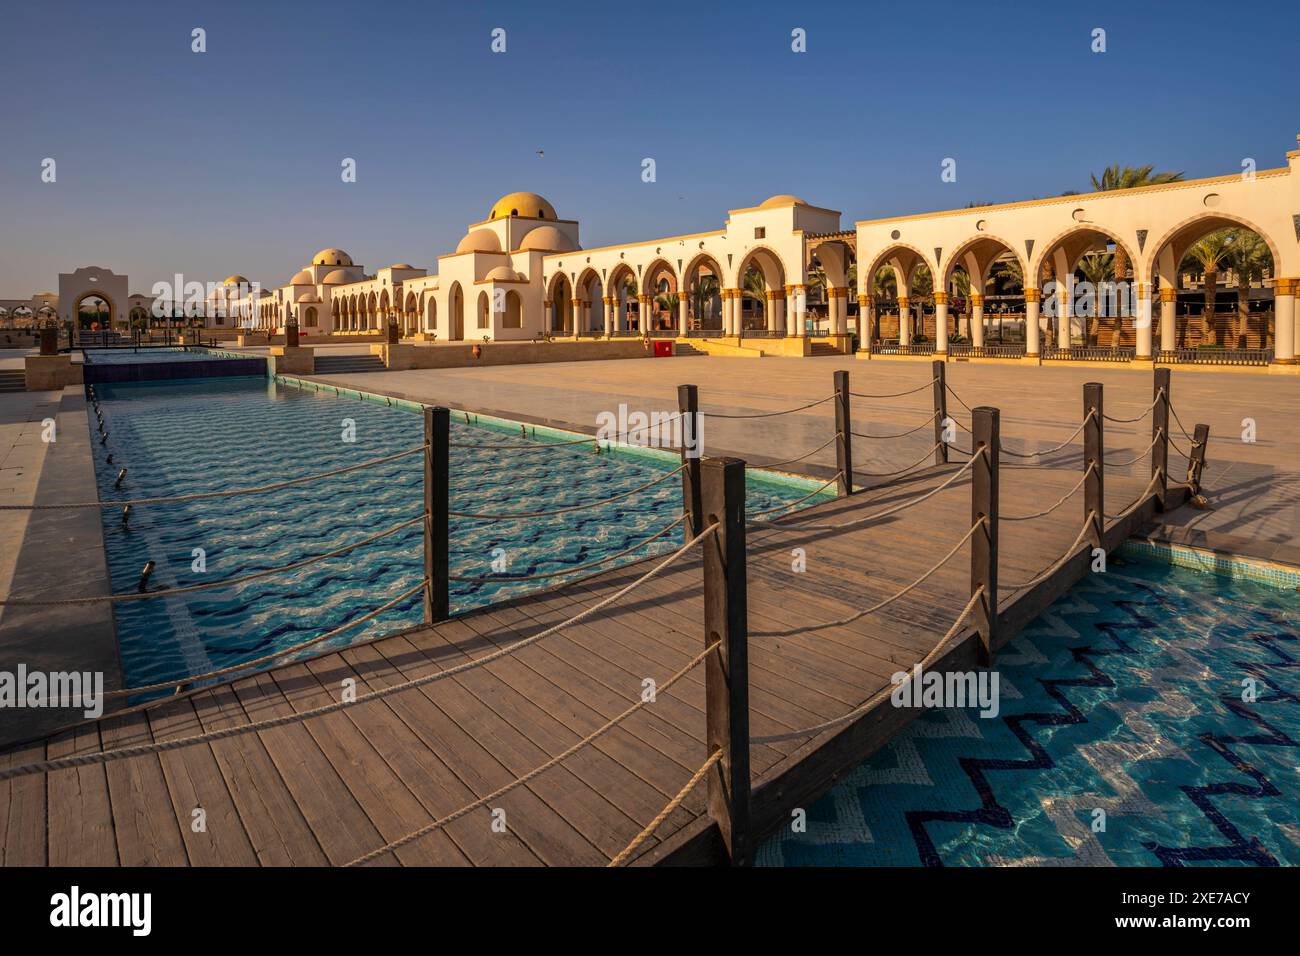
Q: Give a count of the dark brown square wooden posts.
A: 9